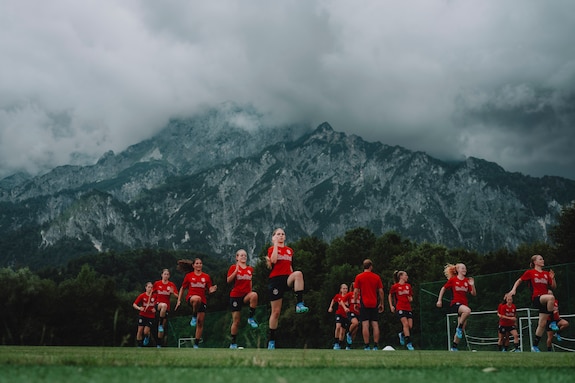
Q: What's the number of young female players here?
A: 12